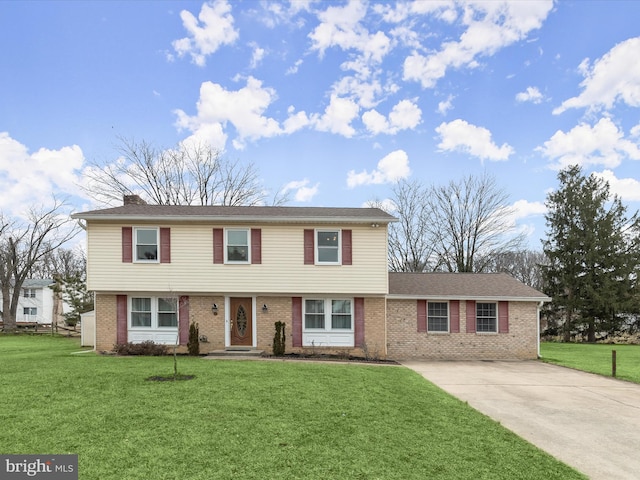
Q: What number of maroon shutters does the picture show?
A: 14